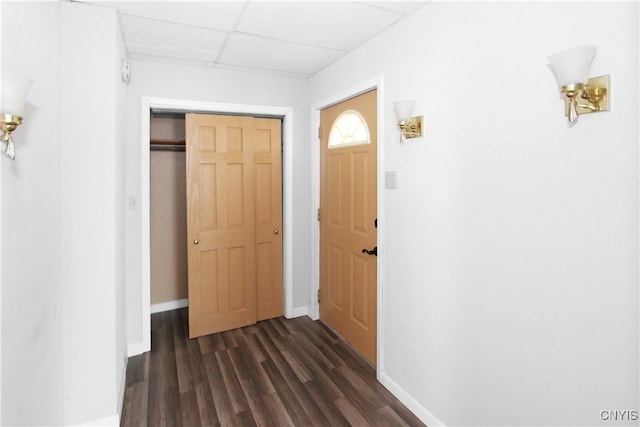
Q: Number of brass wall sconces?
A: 3